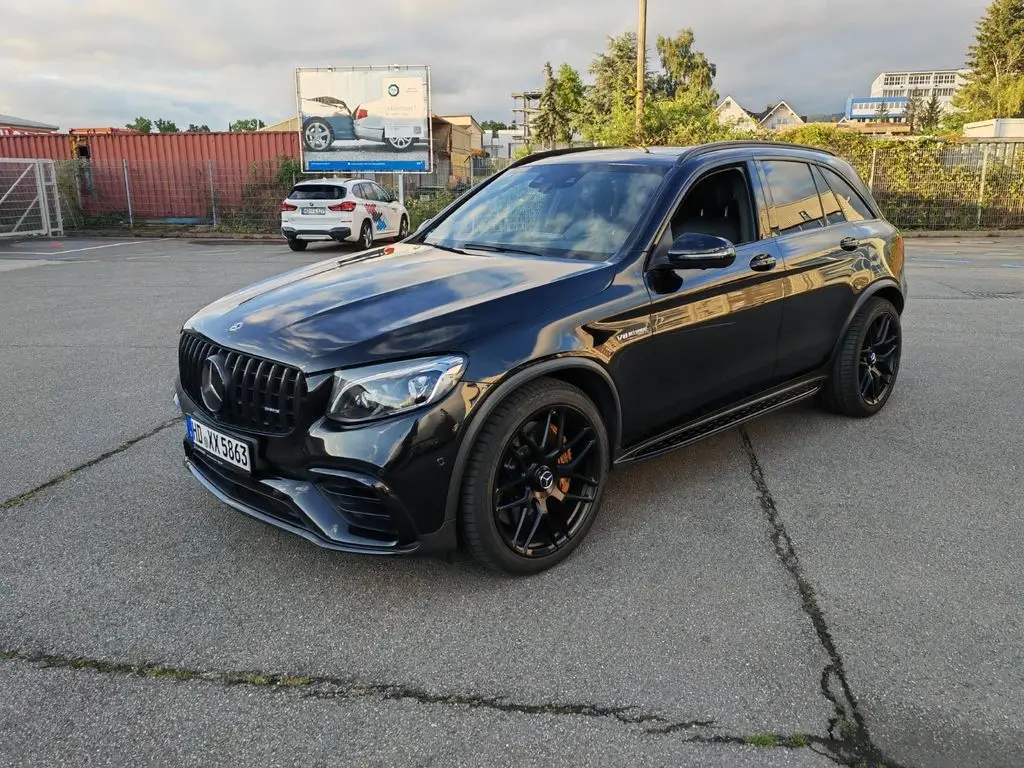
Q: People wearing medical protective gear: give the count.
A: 0